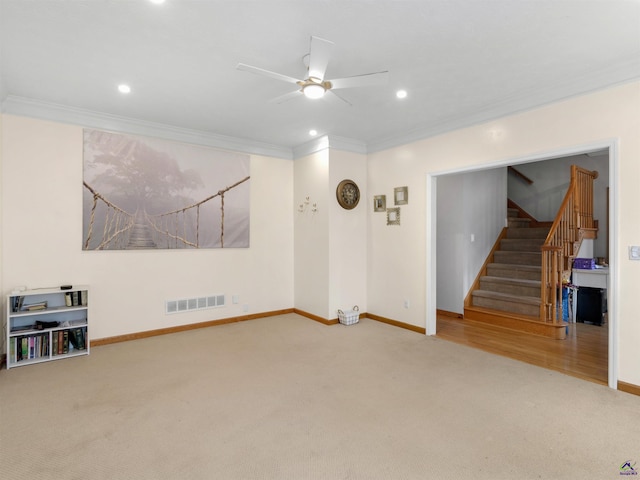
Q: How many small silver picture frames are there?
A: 3